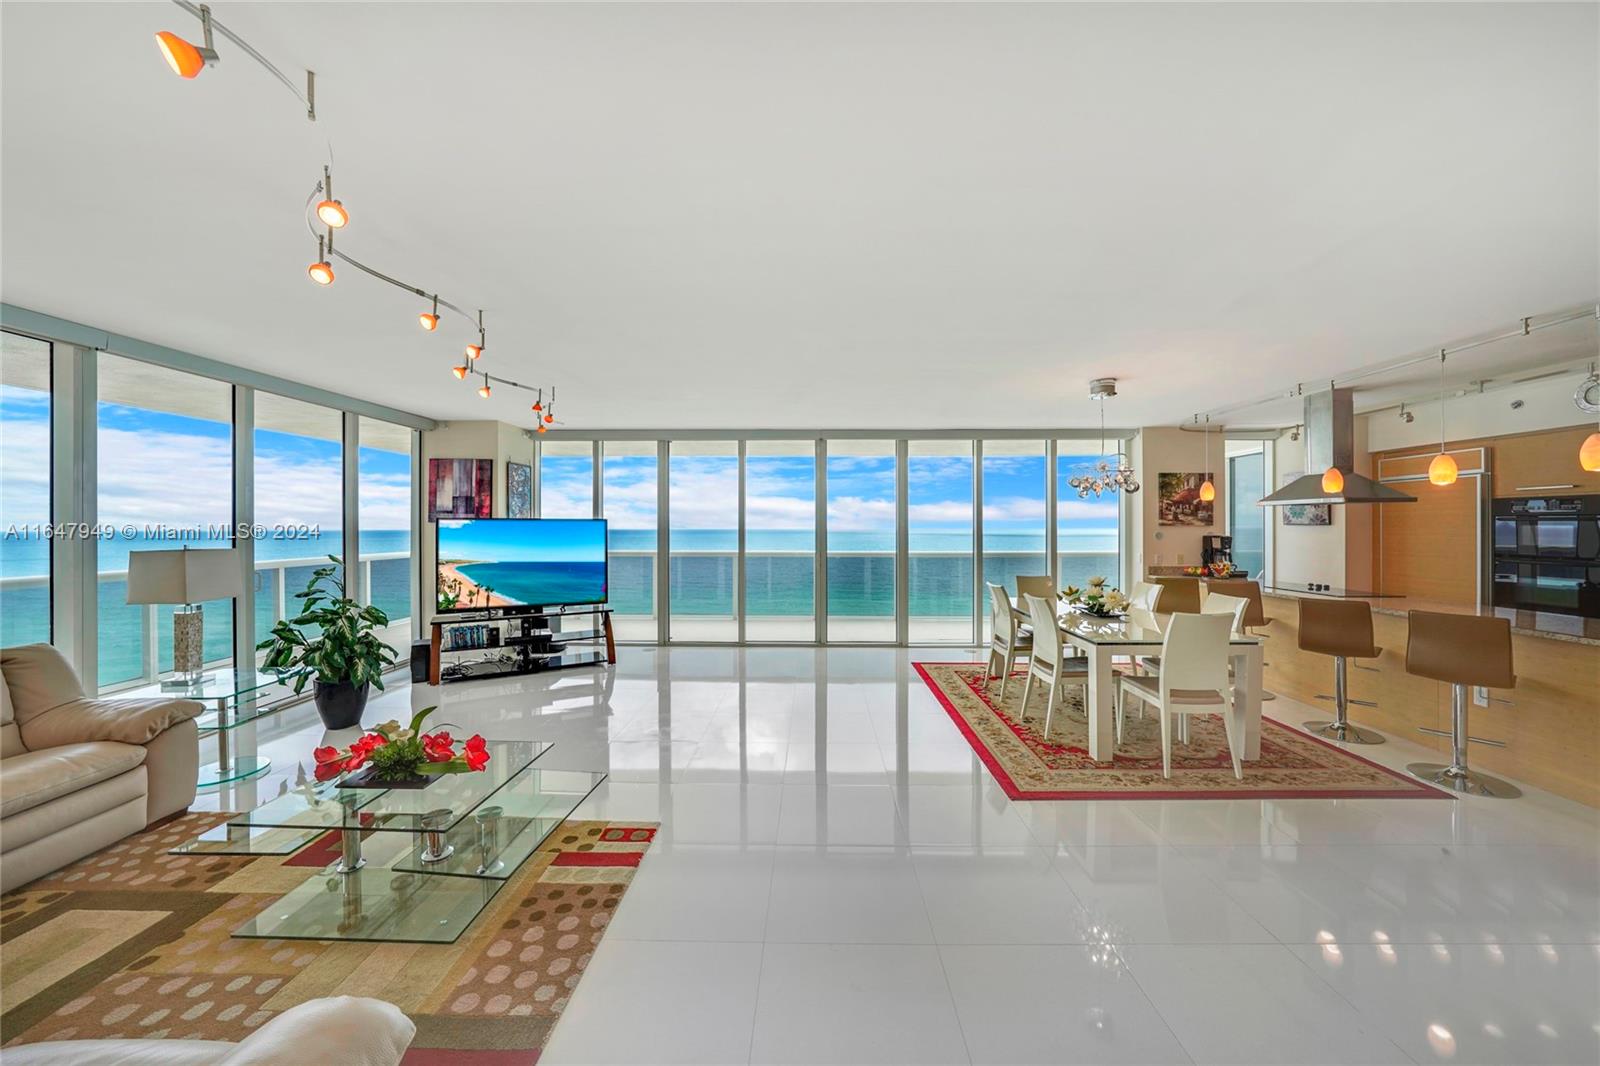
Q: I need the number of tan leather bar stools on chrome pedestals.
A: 4